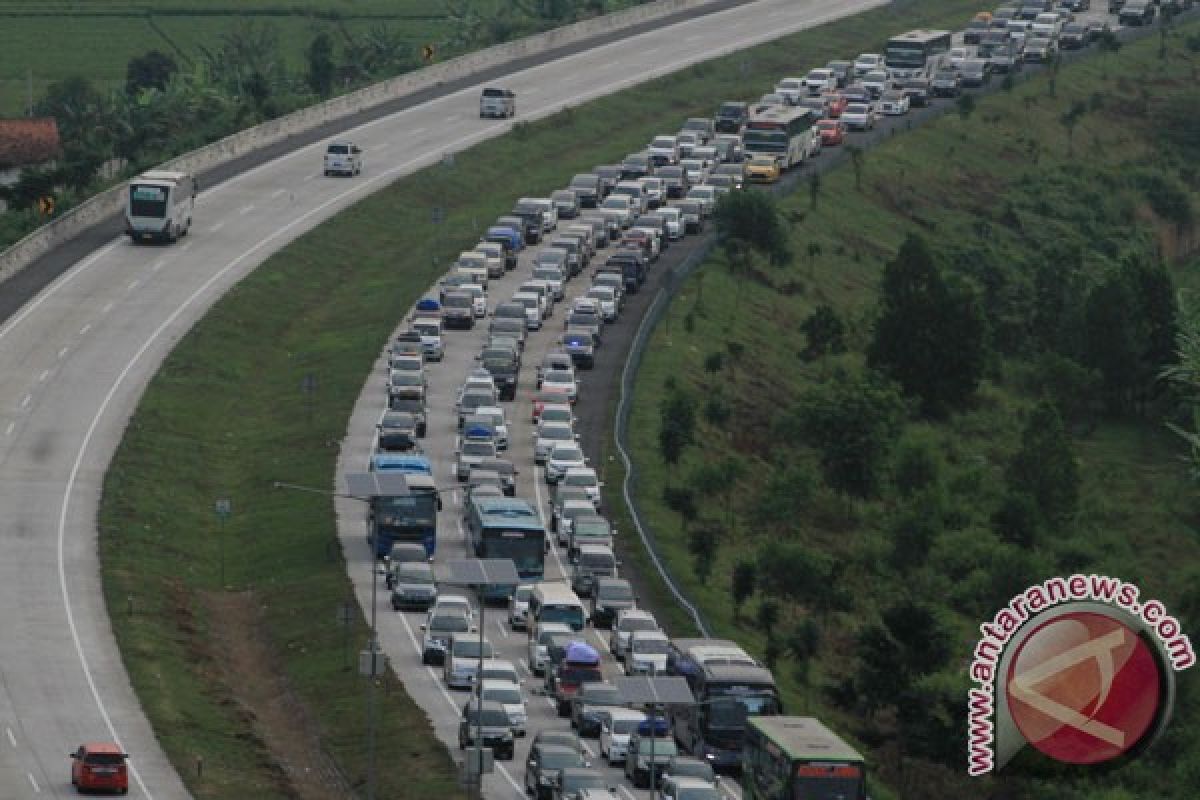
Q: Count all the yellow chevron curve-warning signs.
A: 2